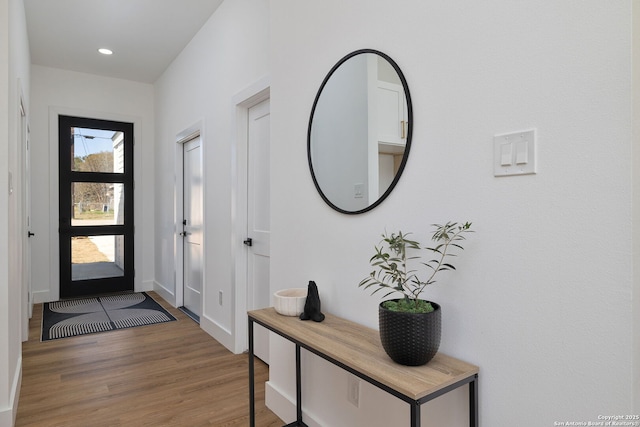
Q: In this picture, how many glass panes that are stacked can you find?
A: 3